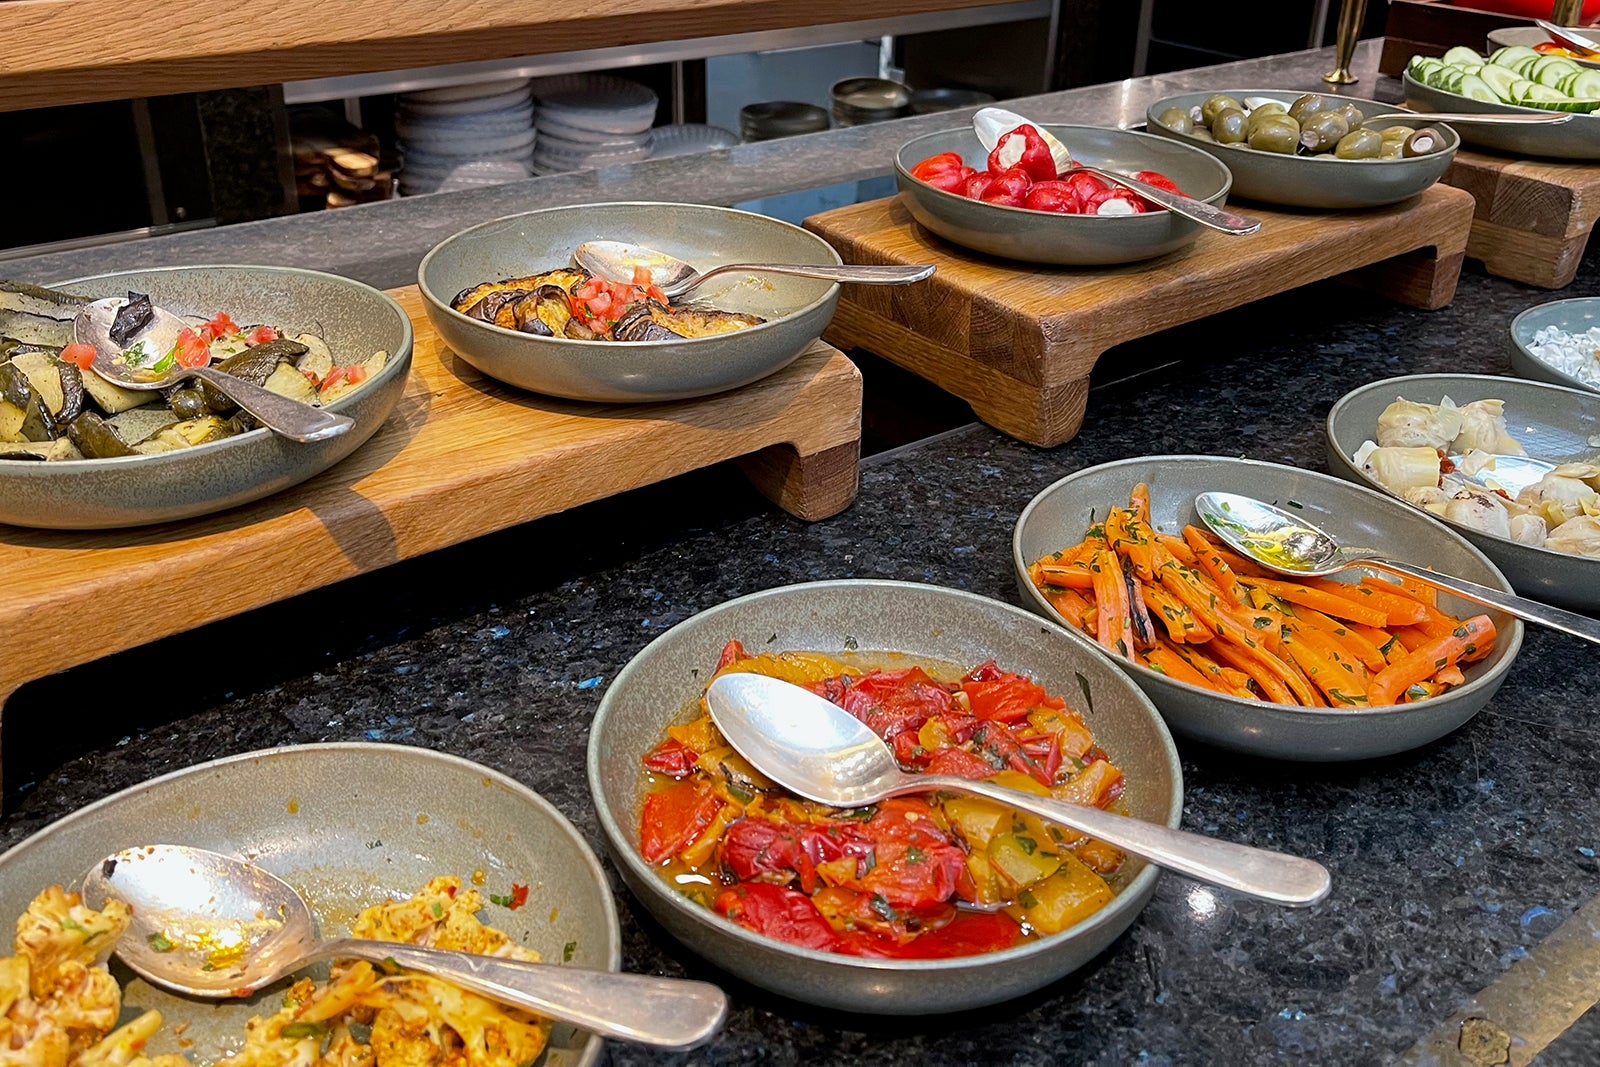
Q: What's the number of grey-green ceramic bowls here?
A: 11